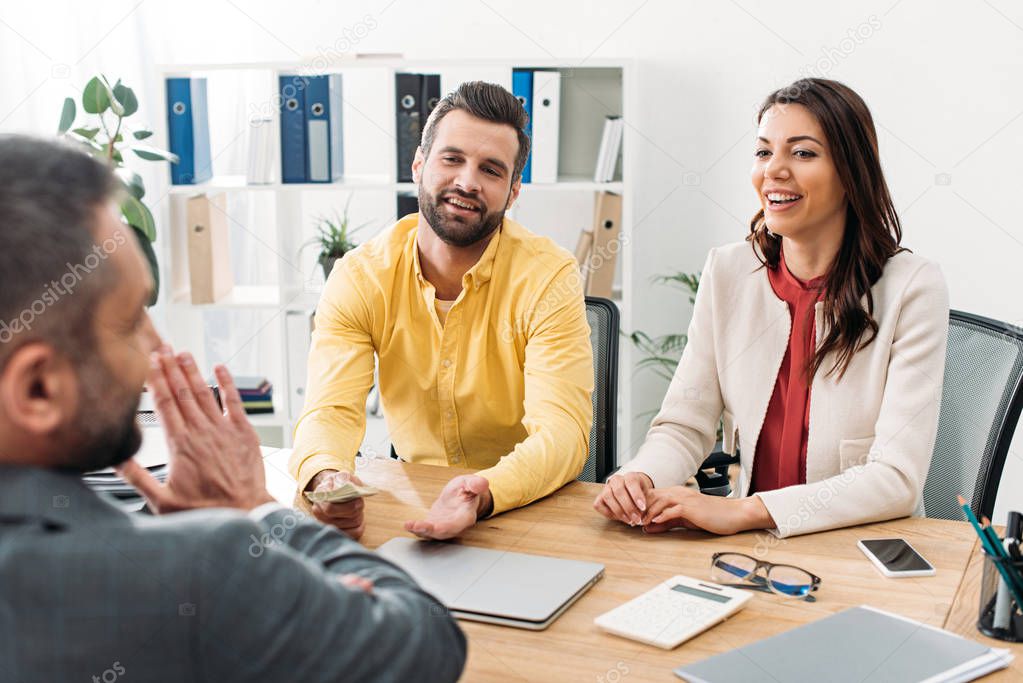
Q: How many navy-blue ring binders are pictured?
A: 2